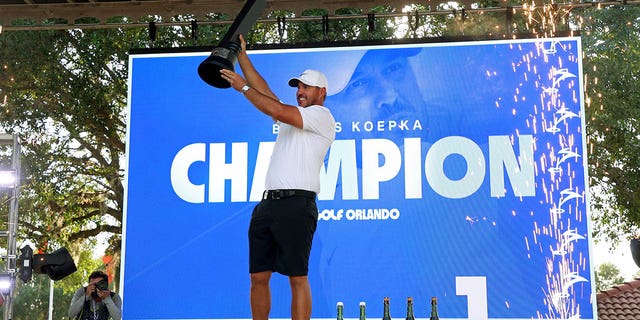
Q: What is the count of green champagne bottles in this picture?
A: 5